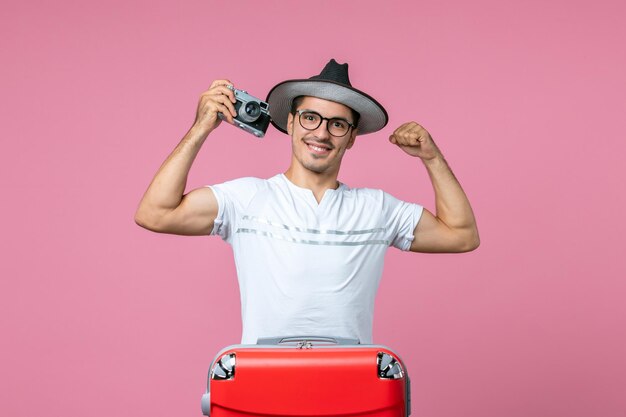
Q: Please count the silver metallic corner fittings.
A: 2